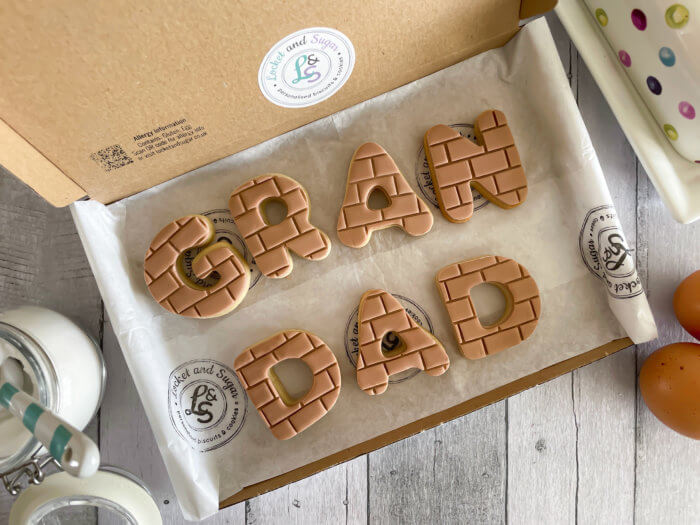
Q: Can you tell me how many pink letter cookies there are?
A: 7